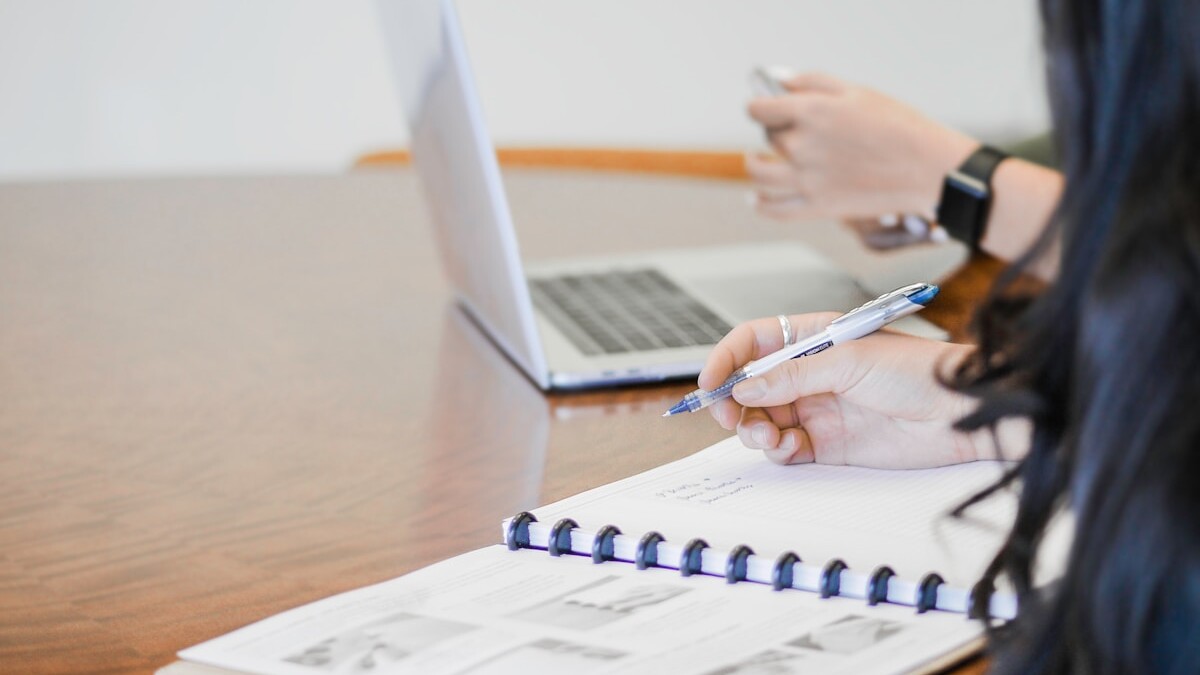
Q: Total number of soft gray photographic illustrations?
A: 5